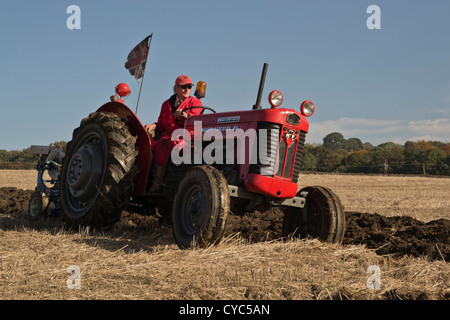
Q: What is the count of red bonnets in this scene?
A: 1